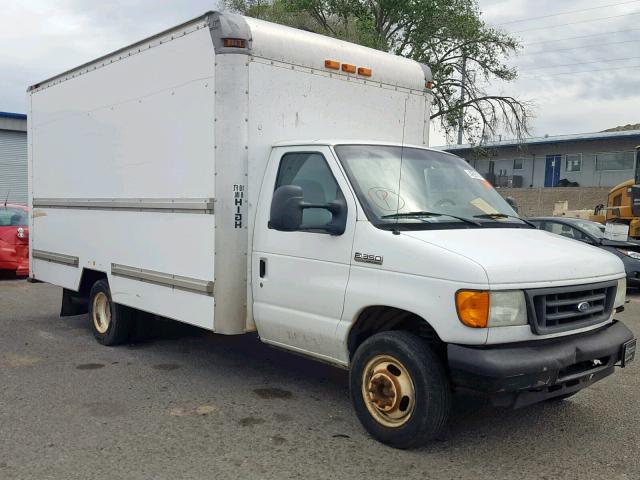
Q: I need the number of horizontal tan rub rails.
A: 3